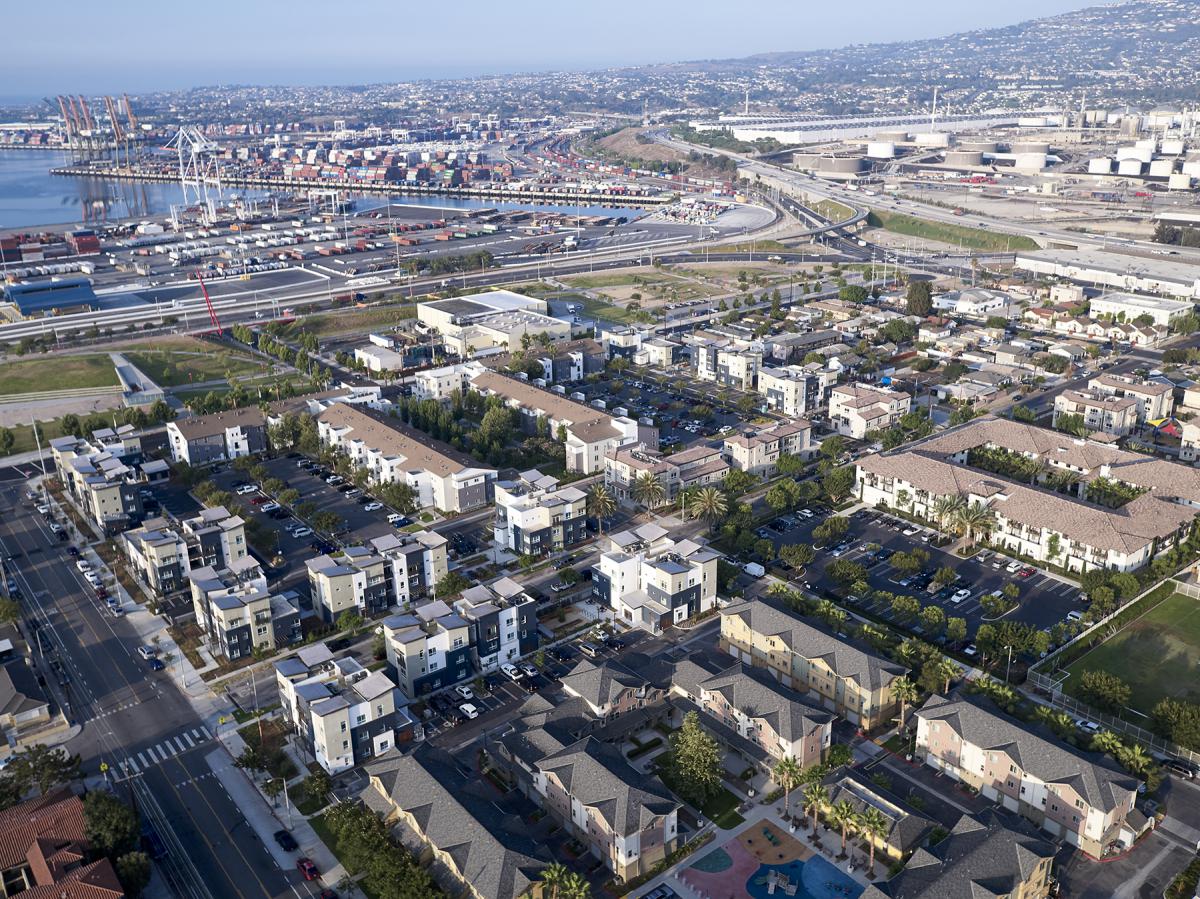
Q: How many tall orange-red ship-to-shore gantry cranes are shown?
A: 5